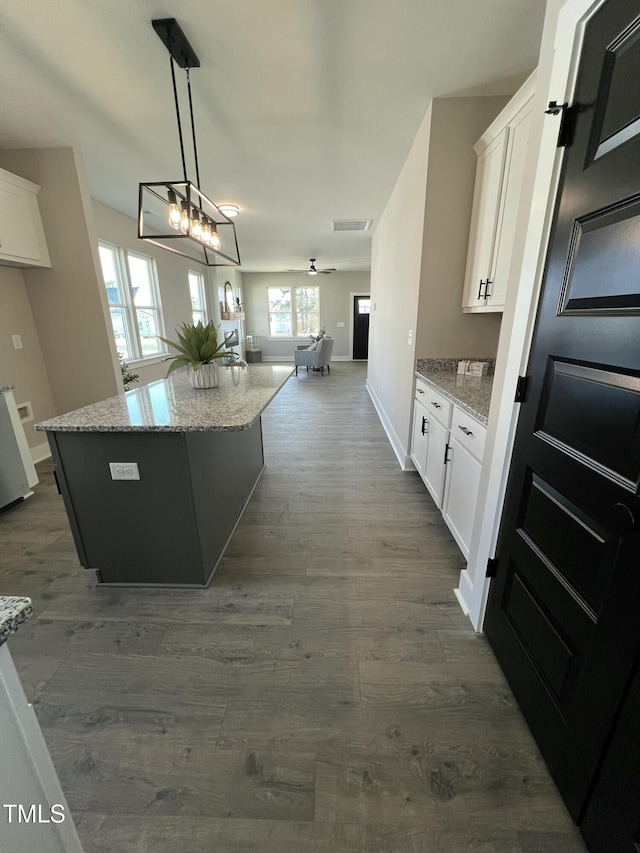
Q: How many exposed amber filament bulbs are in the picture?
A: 5